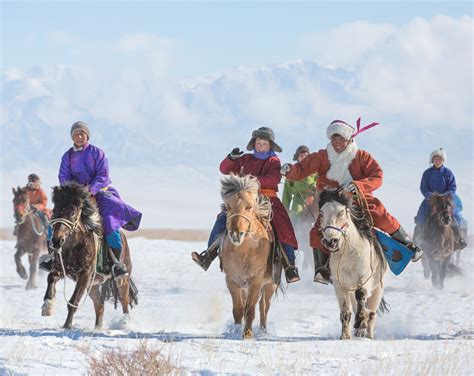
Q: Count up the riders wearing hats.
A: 6